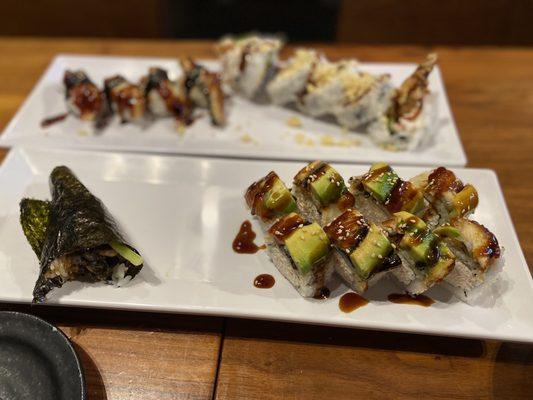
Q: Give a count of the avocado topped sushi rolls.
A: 8